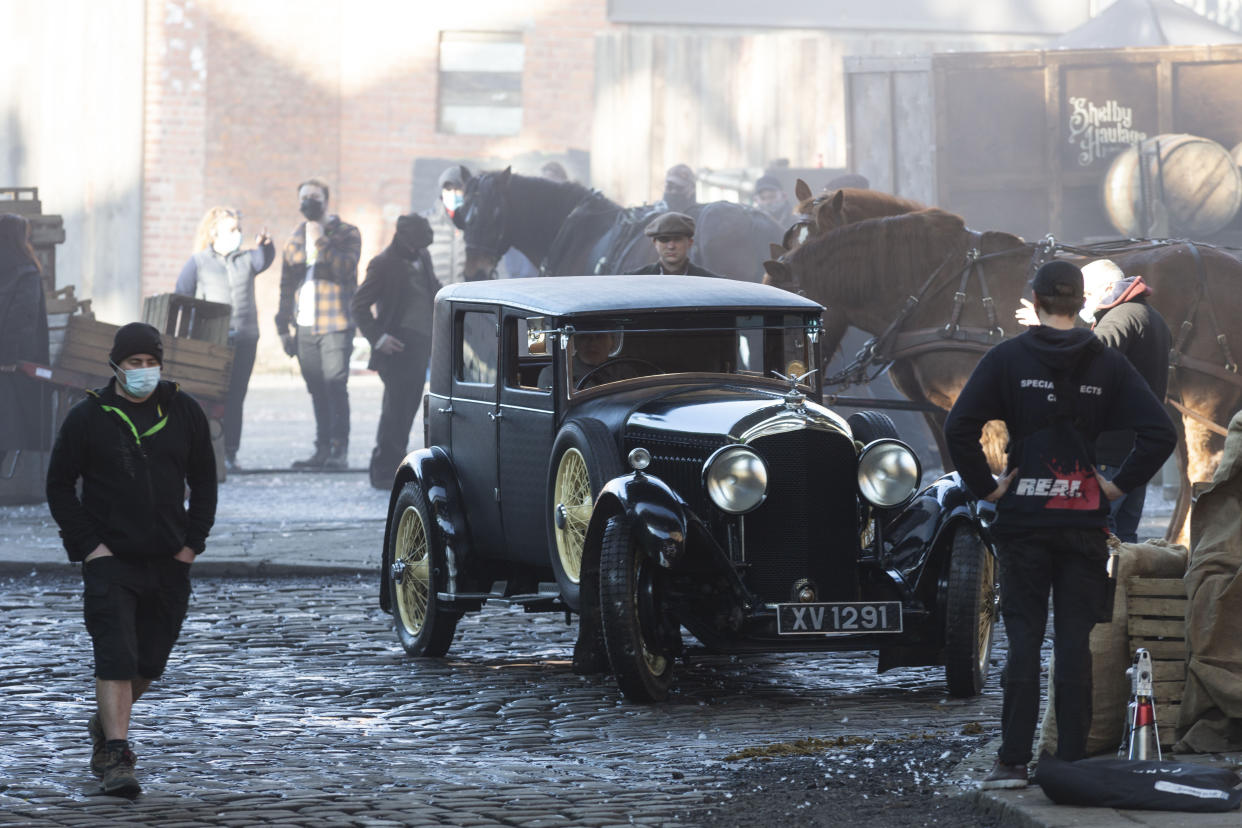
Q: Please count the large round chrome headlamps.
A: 2